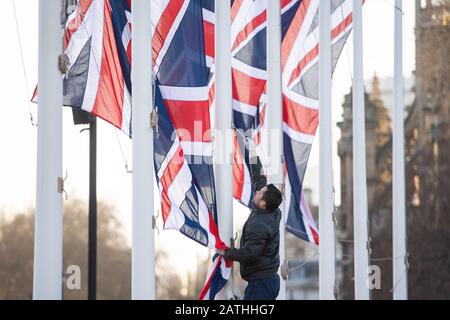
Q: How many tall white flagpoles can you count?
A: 7